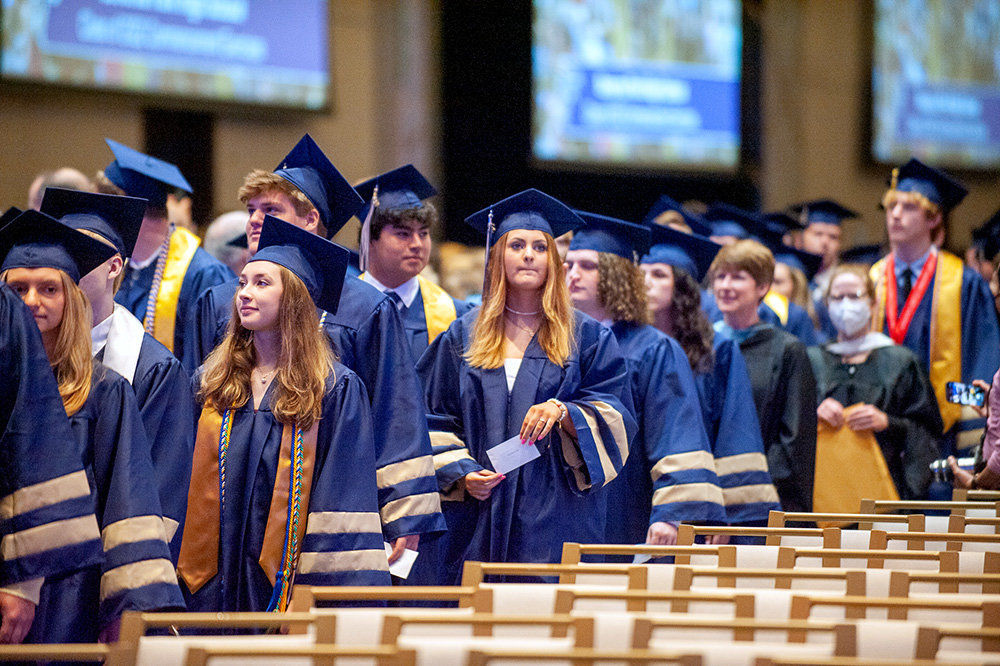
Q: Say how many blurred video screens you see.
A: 3